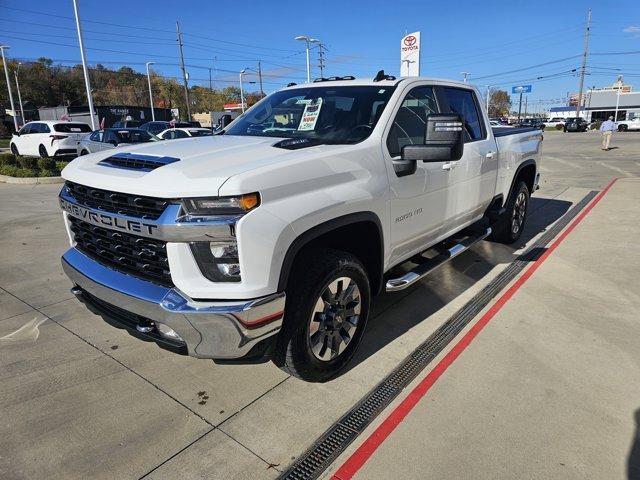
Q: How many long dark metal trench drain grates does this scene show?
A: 1